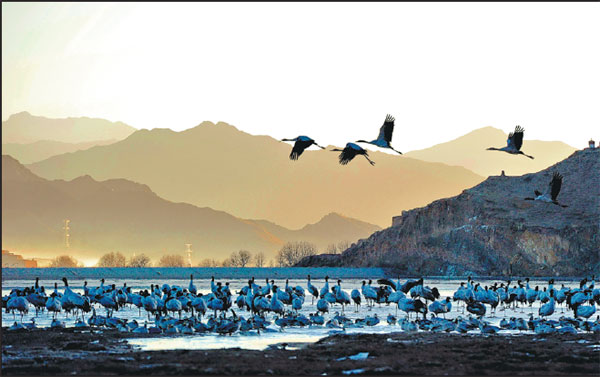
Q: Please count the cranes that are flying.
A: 5